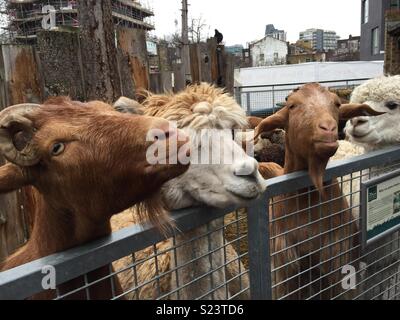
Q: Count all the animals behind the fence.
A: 4